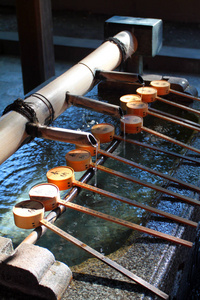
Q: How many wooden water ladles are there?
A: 11